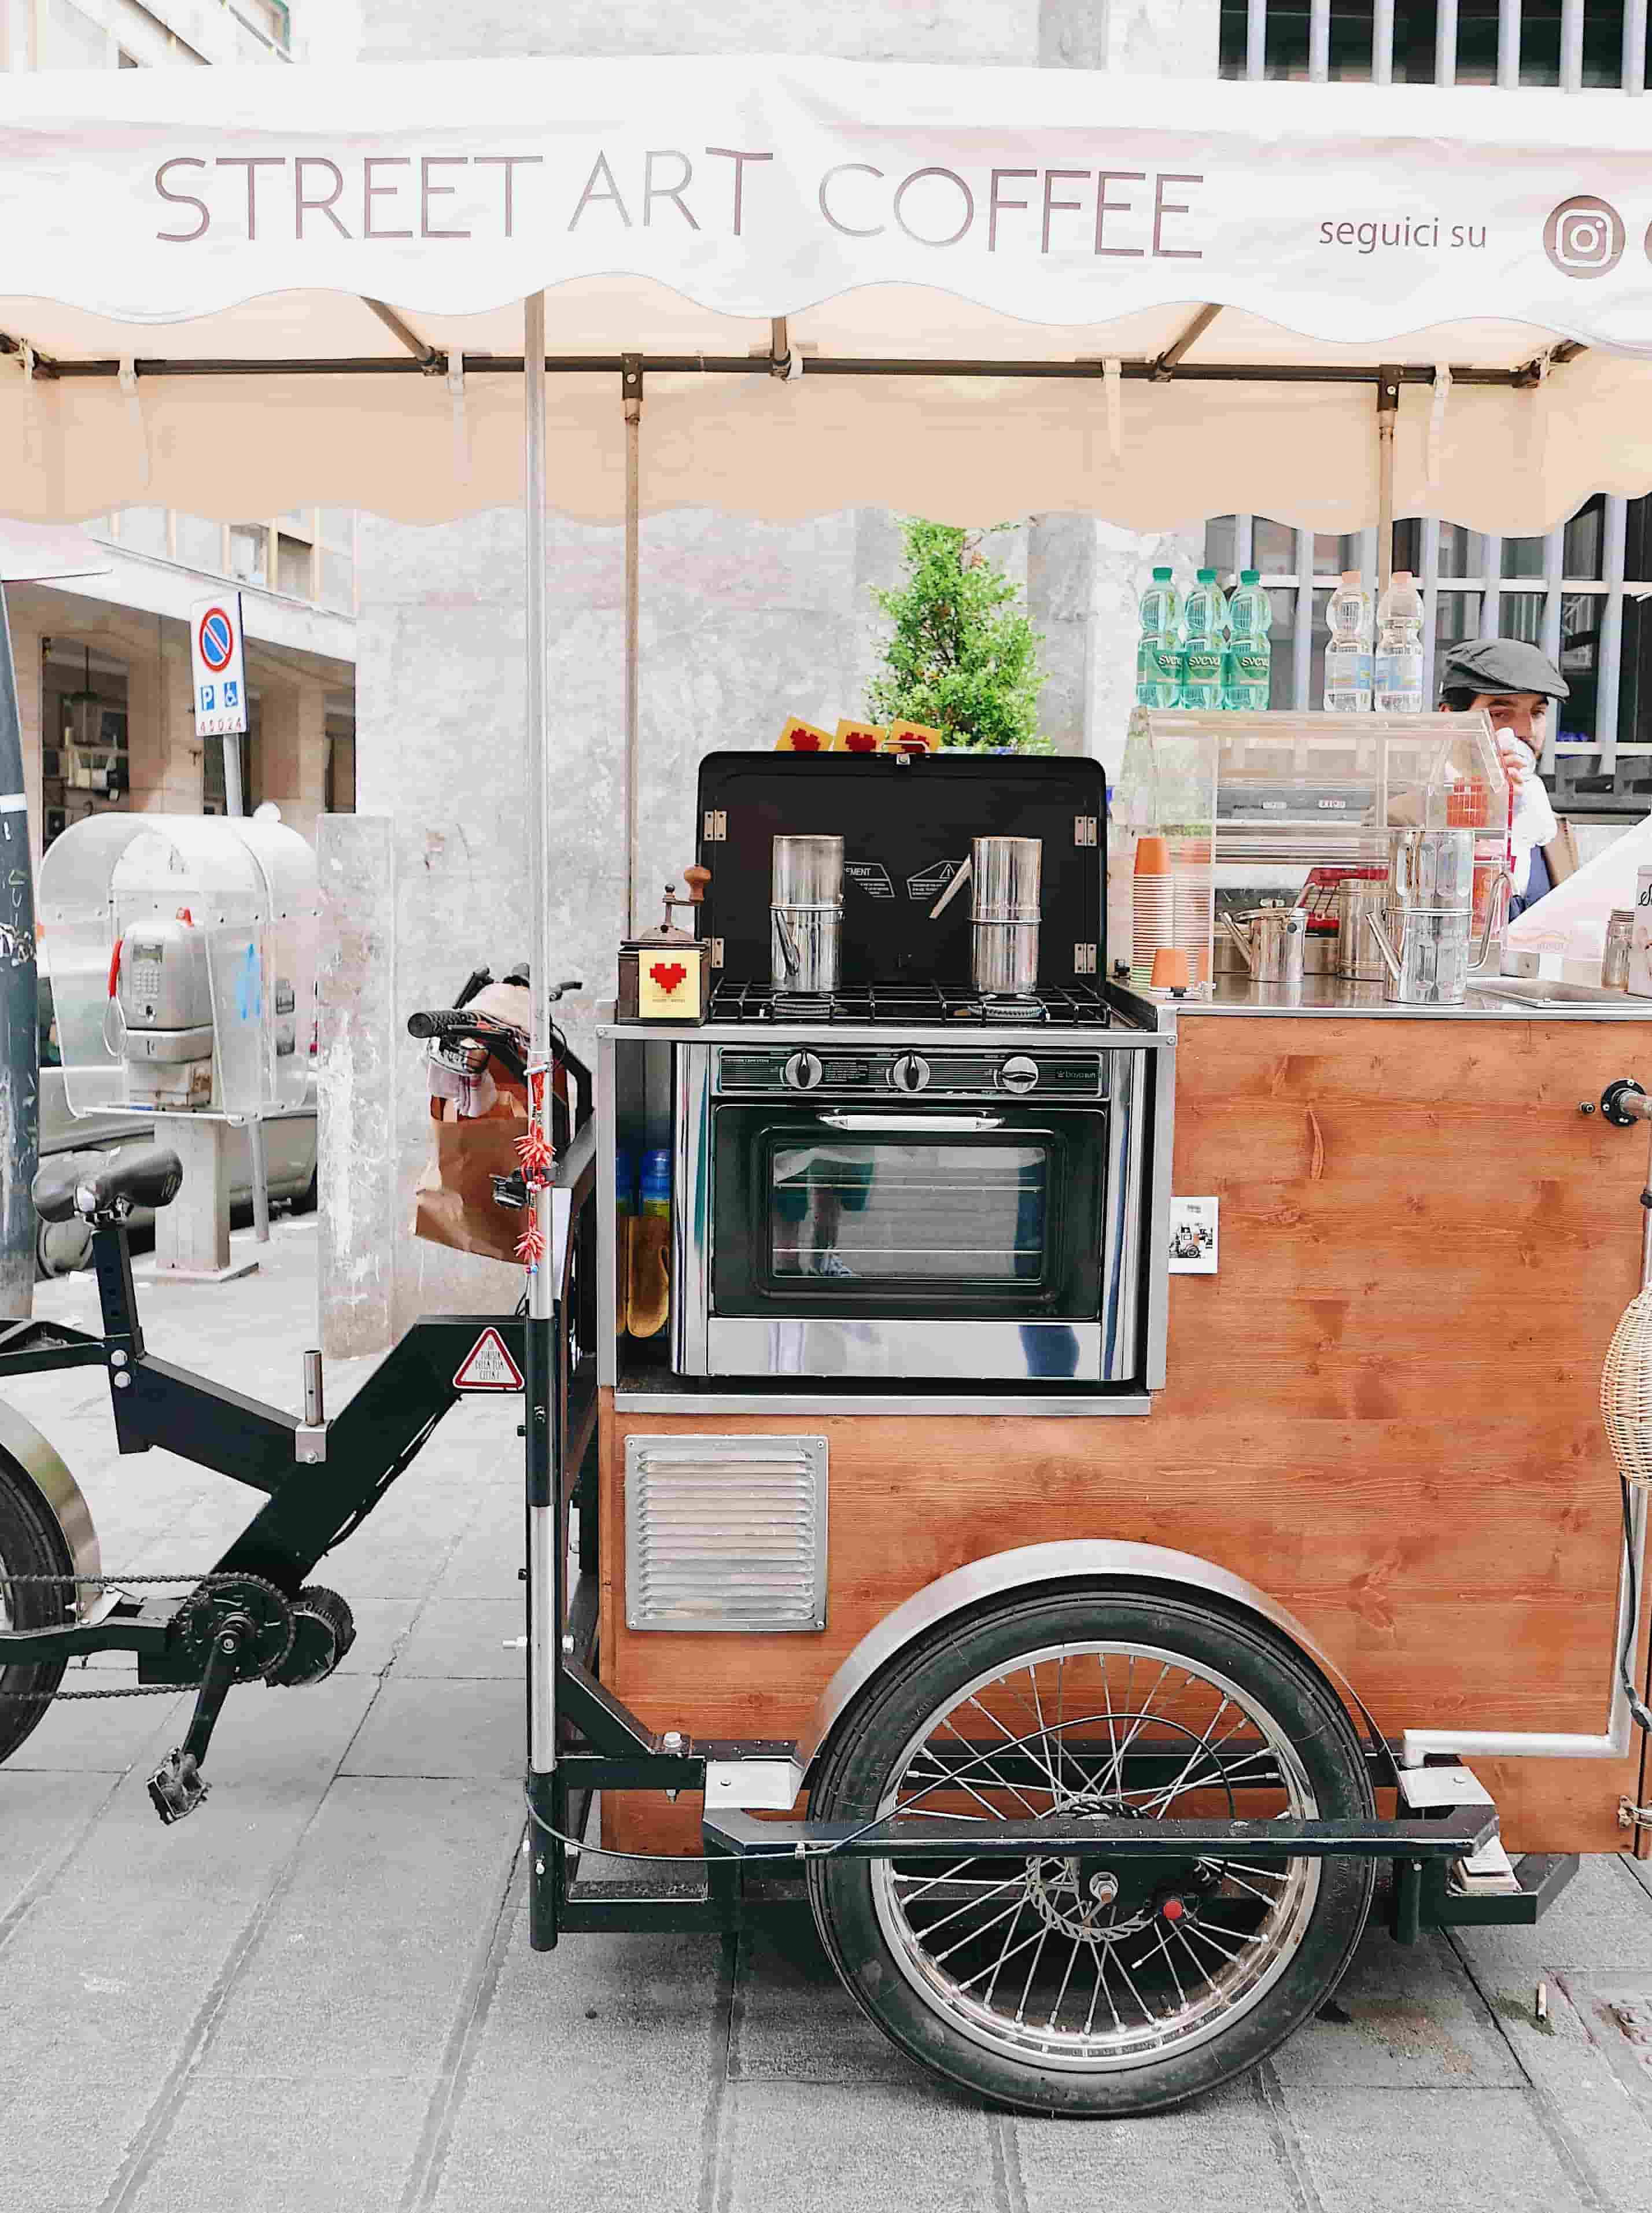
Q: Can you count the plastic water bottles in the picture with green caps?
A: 3